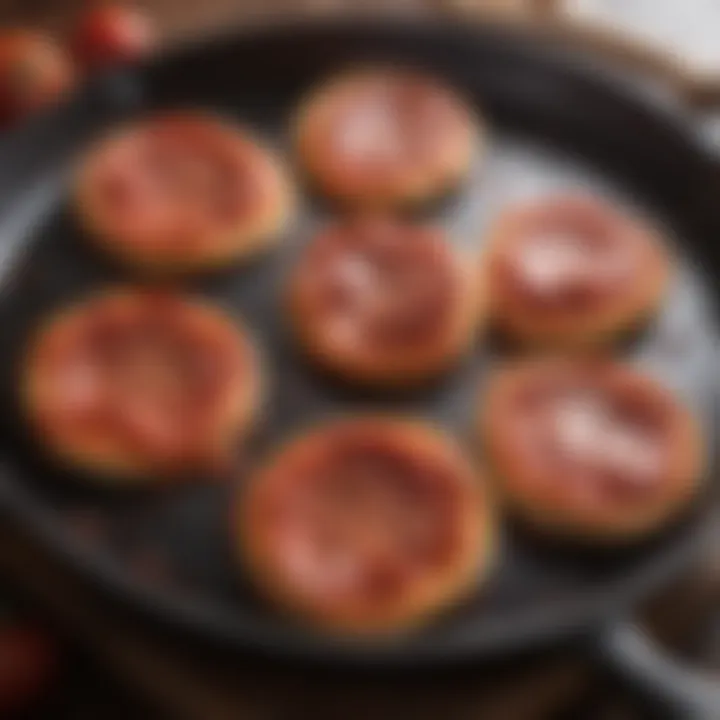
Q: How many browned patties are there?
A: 7